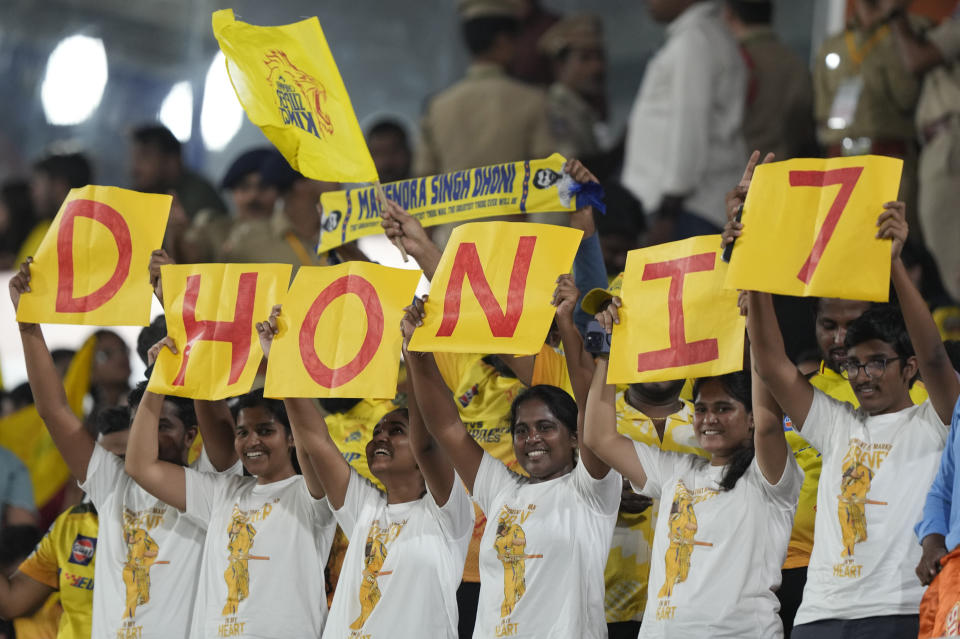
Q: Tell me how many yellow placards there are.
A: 6